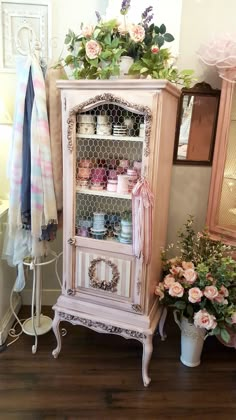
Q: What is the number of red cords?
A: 0